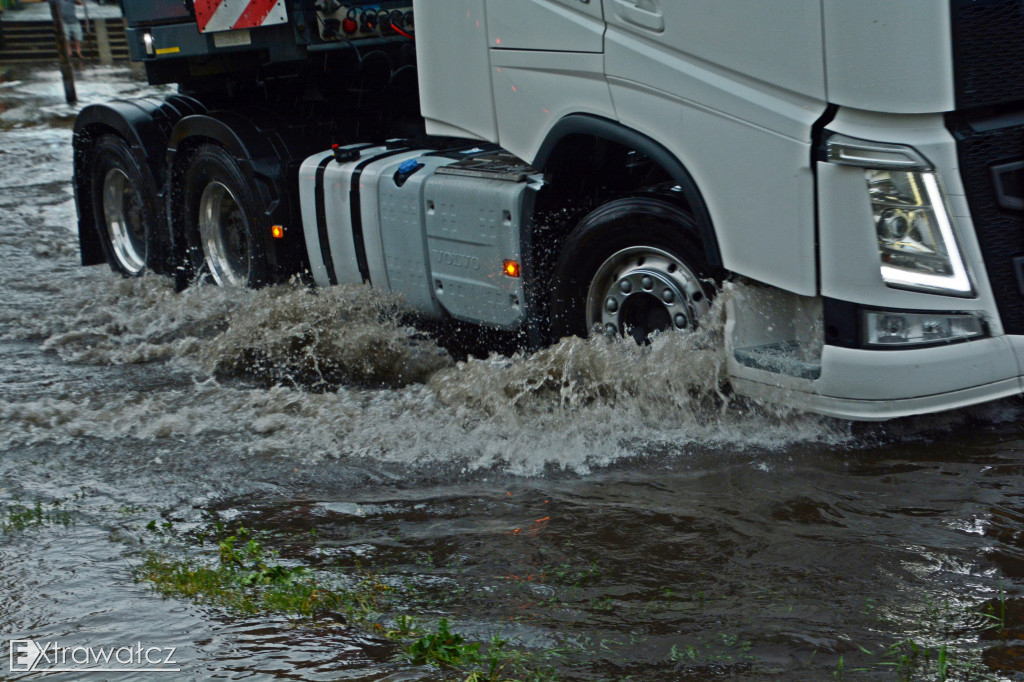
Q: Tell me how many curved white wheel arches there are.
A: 1